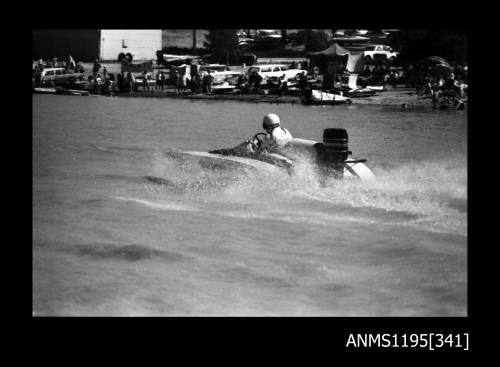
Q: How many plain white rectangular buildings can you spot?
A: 1